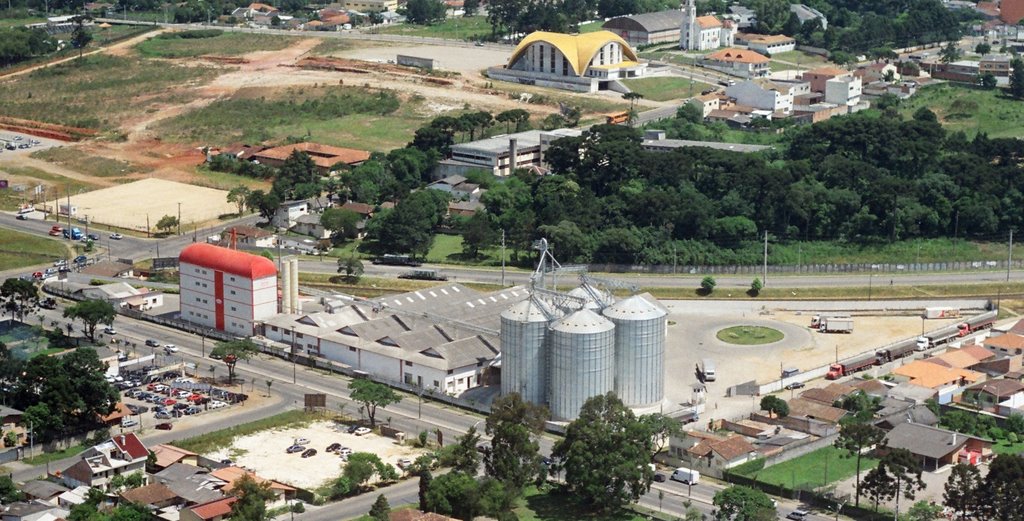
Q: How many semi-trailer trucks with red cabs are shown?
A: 2